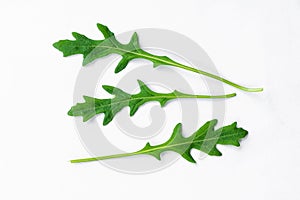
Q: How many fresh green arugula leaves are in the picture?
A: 3